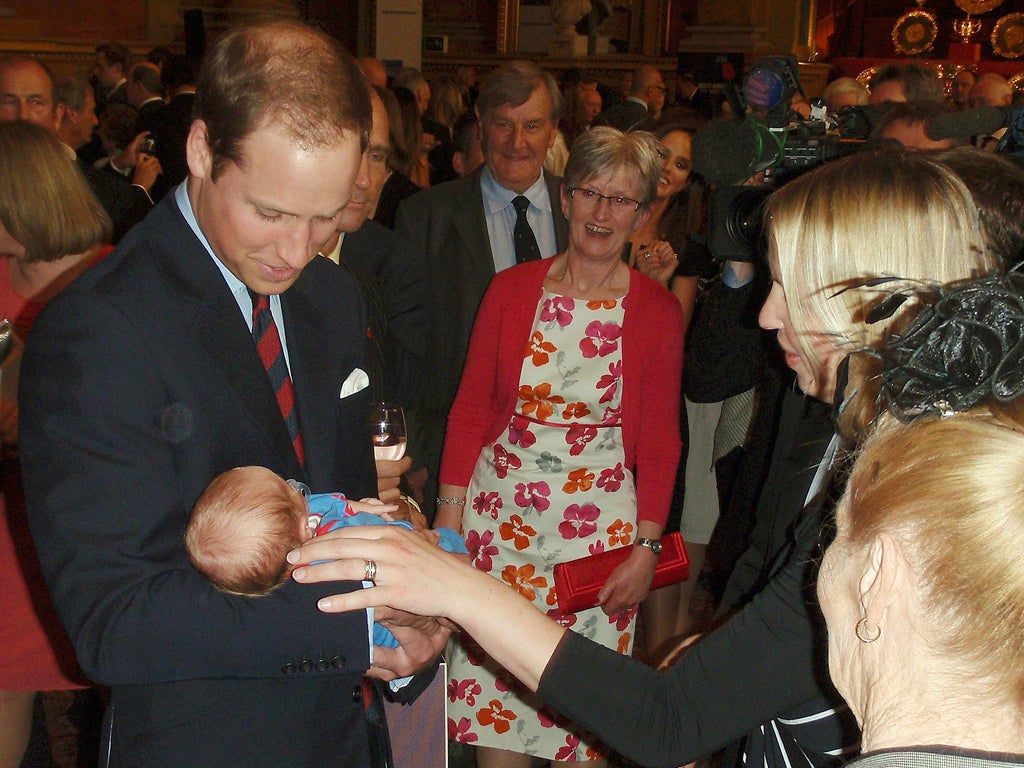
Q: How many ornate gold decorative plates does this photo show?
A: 3